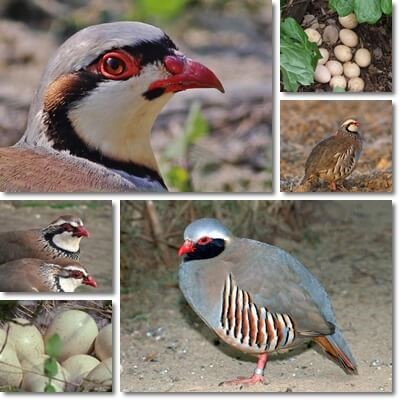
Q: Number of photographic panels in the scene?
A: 6